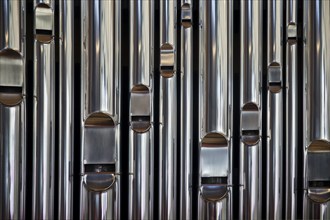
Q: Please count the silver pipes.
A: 12